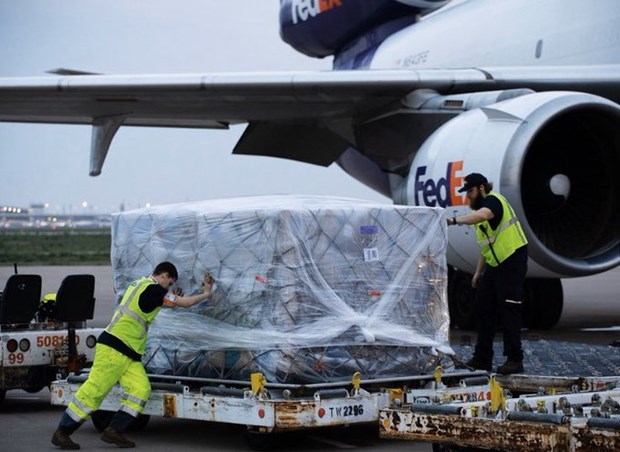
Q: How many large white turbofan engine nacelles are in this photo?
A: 1